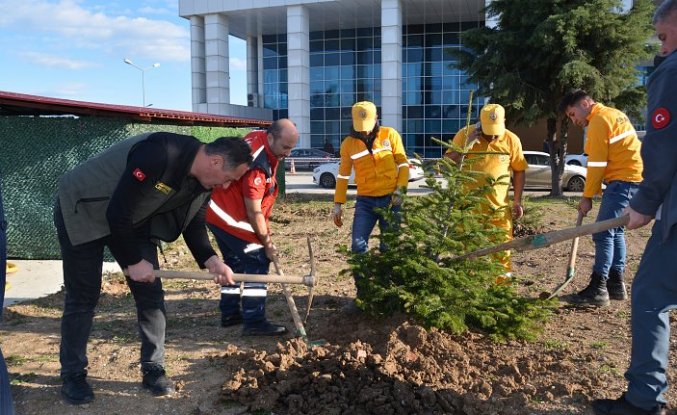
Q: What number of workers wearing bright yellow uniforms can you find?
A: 3